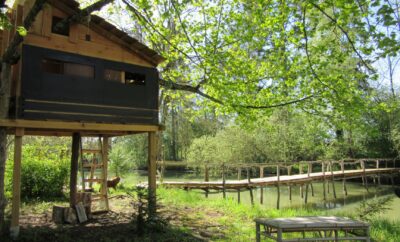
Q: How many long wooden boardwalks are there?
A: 1